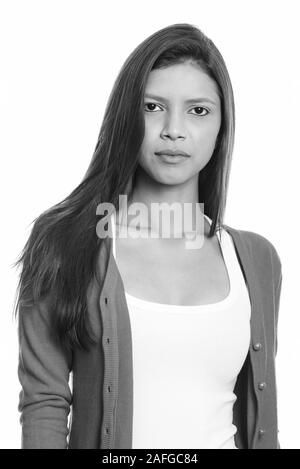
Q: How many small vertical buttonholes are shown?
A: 4